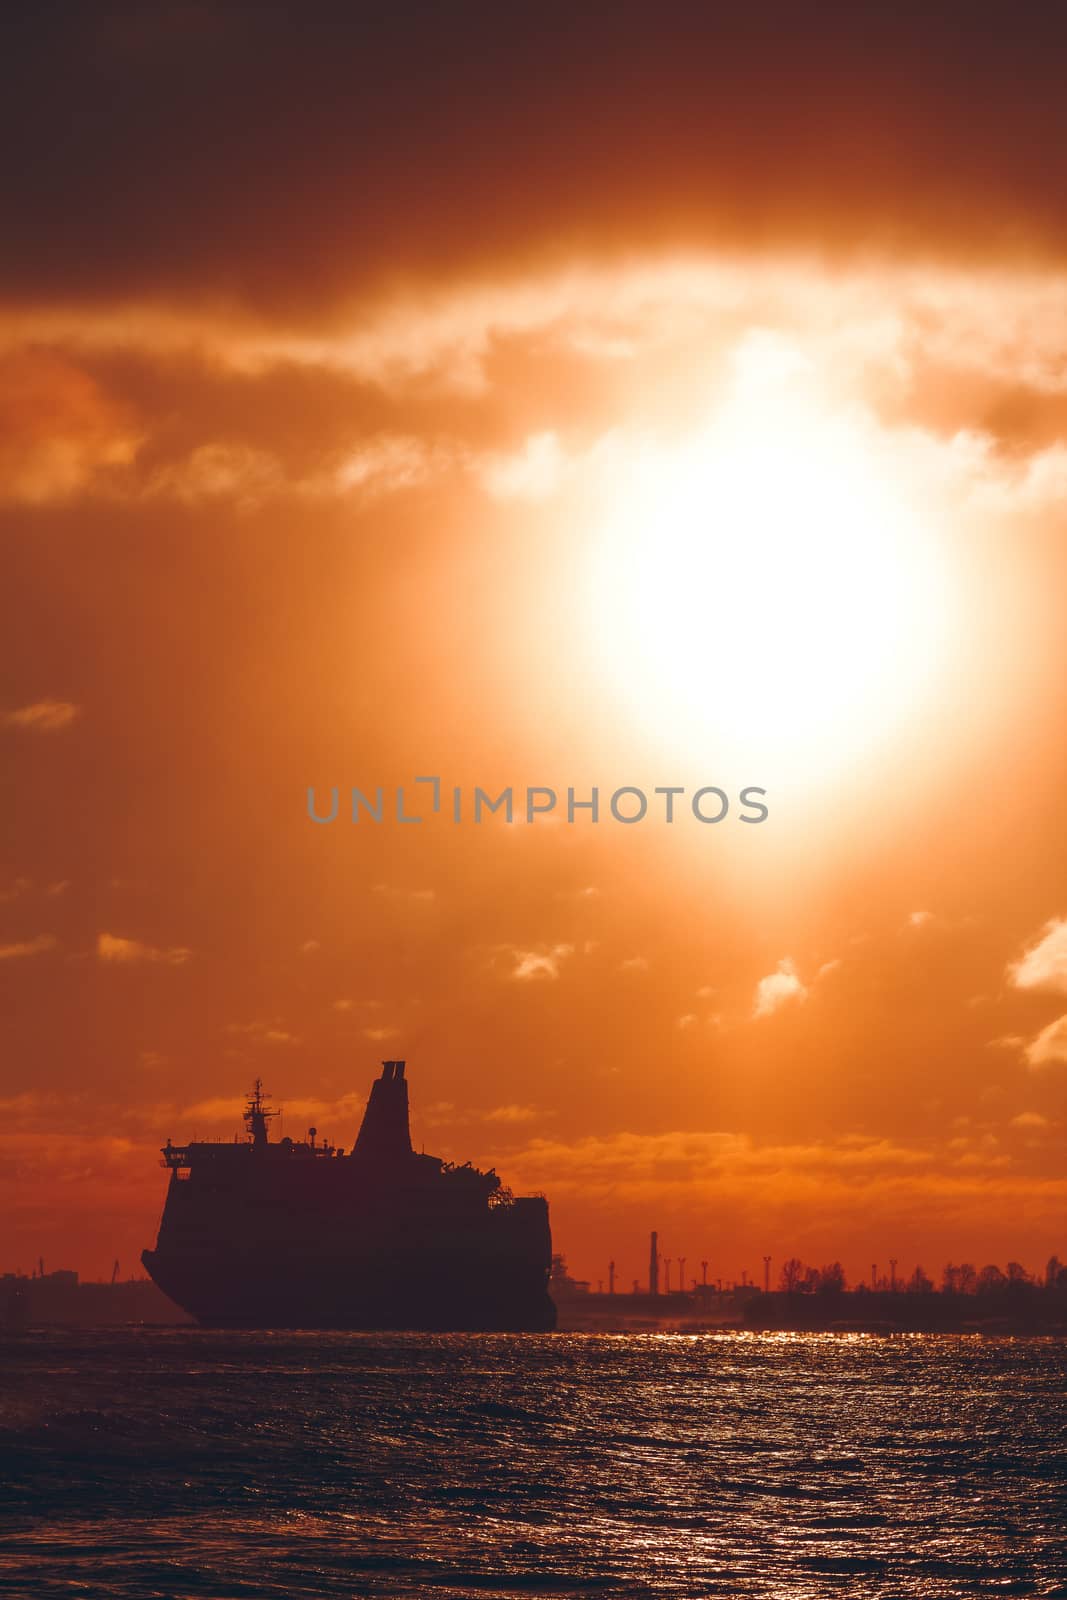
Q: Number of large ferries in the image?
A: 1